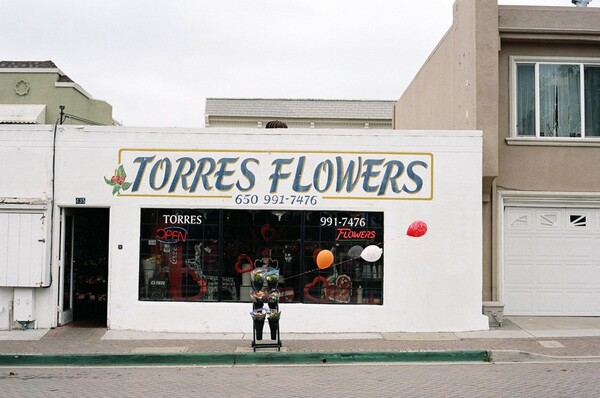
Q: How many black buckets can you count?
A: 6